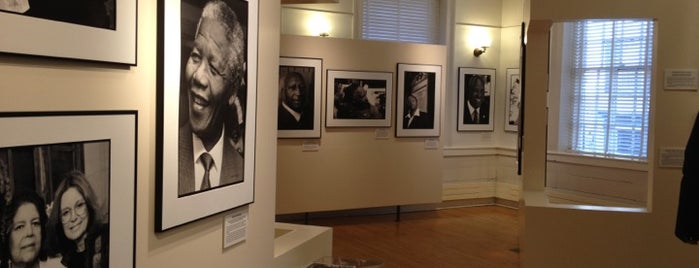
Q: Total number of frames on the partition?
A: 3